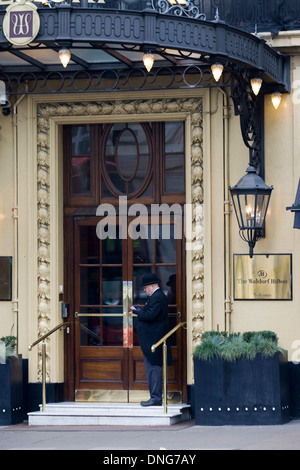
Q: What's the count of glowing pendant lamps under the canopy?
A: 5